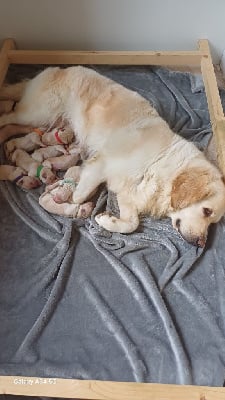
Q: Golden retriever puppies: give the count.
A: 8